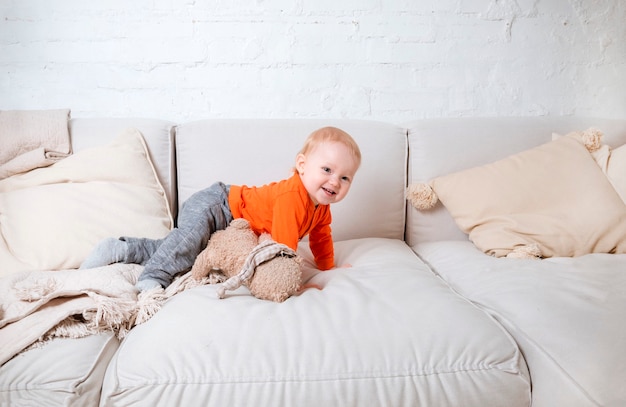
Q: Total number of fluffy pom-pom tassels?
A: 3